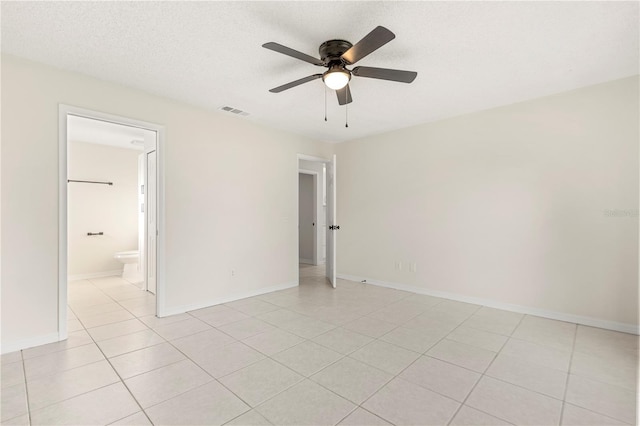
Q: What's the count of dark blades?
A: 5